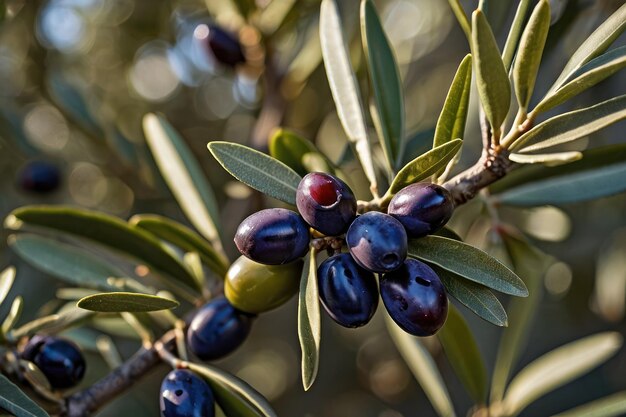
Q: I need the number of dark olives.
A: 11